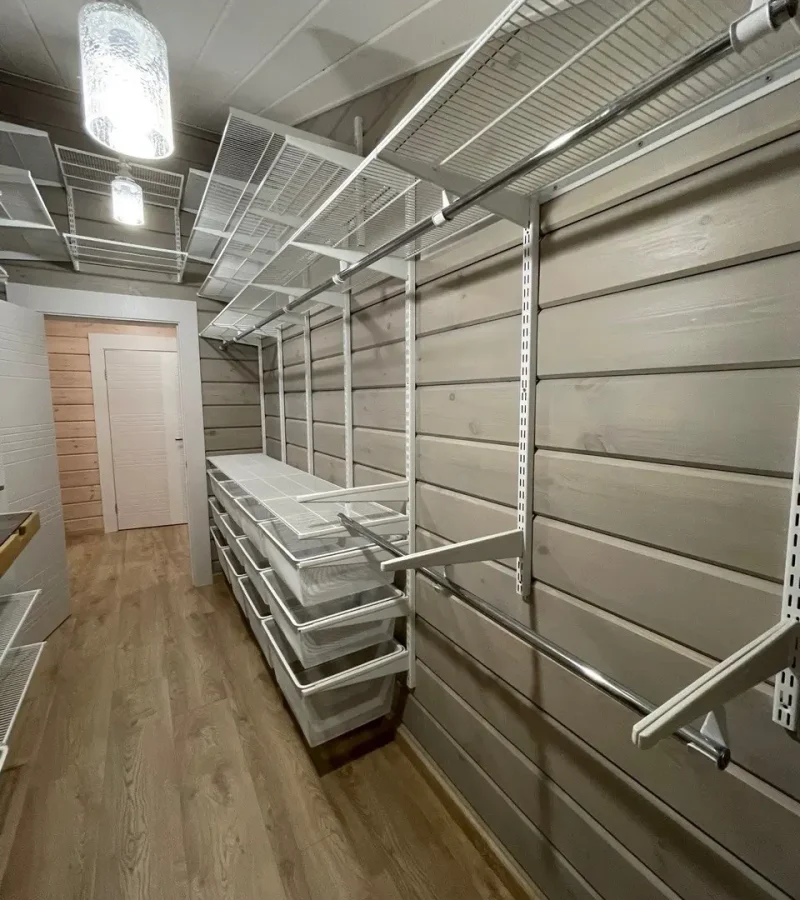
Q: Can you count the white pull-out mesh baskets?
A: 12